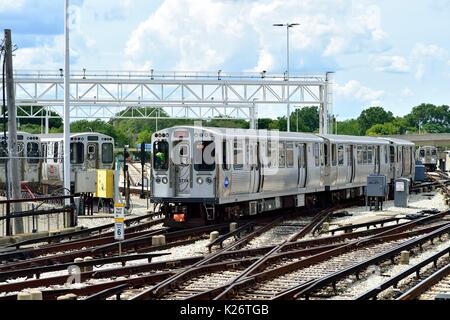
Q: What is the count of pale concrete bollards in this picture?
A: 12